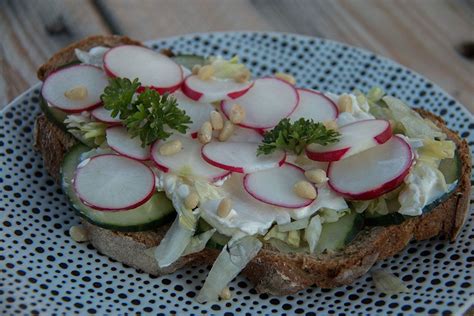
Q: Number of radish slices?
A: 15